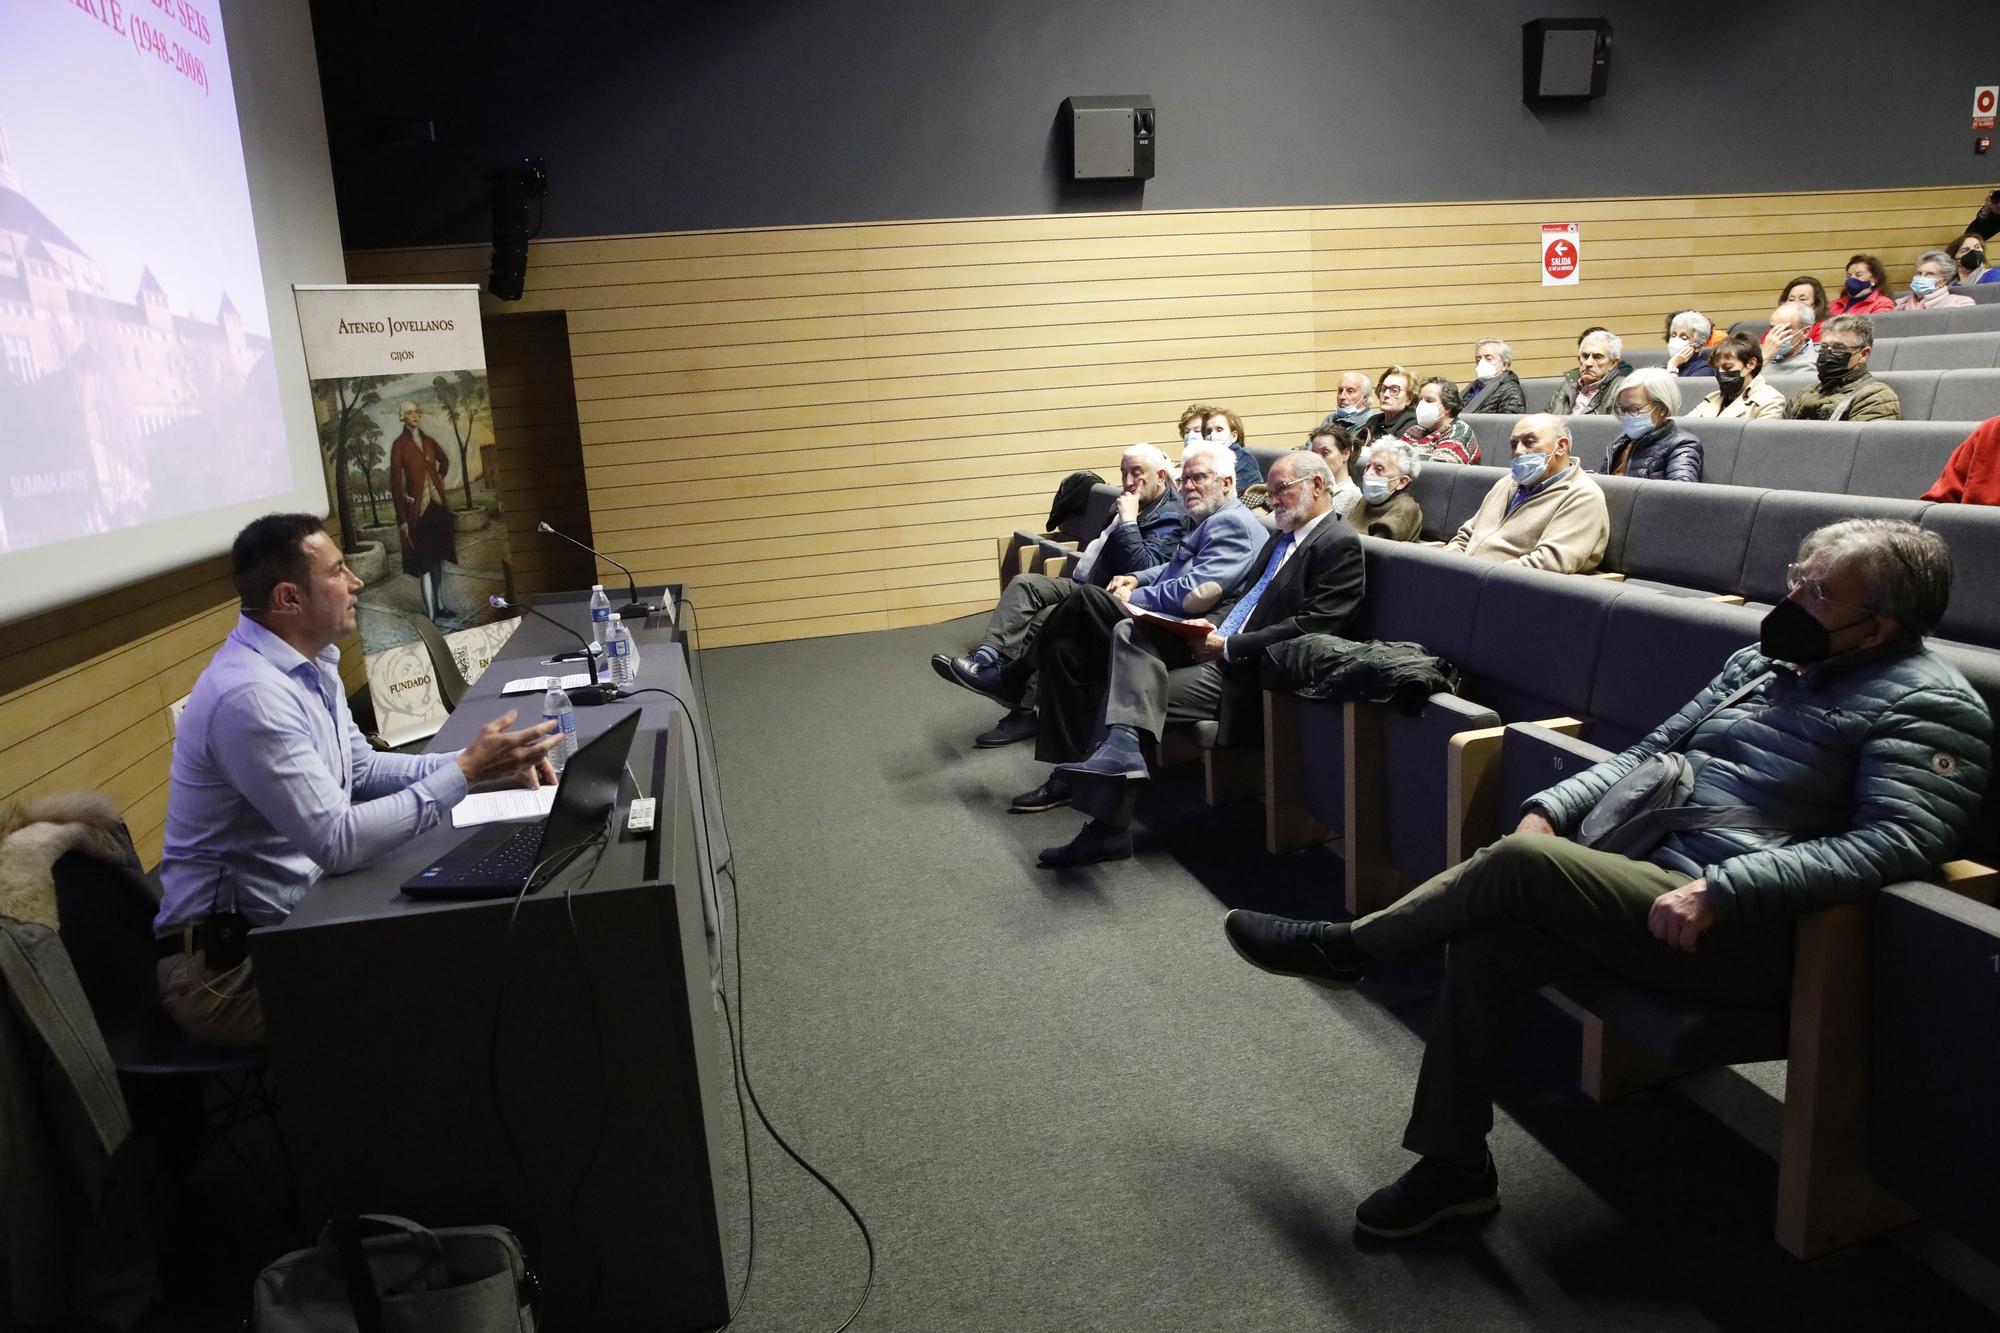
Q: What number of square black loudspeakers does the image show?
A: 2